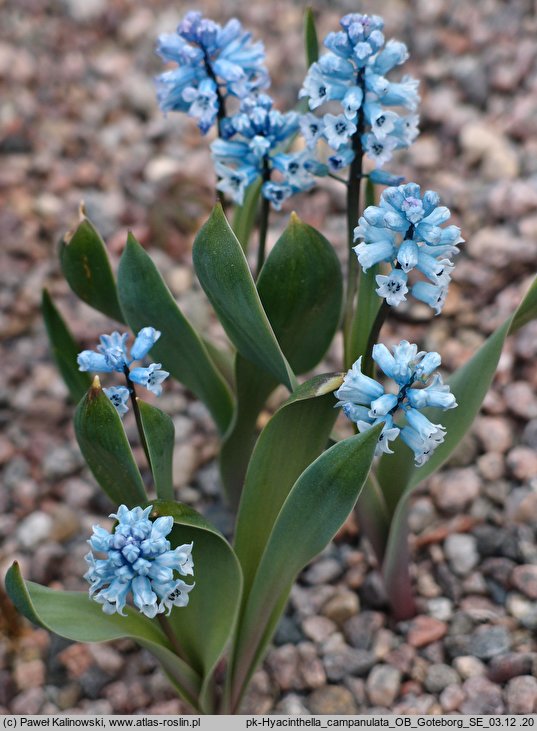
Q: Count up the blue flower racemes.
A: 7